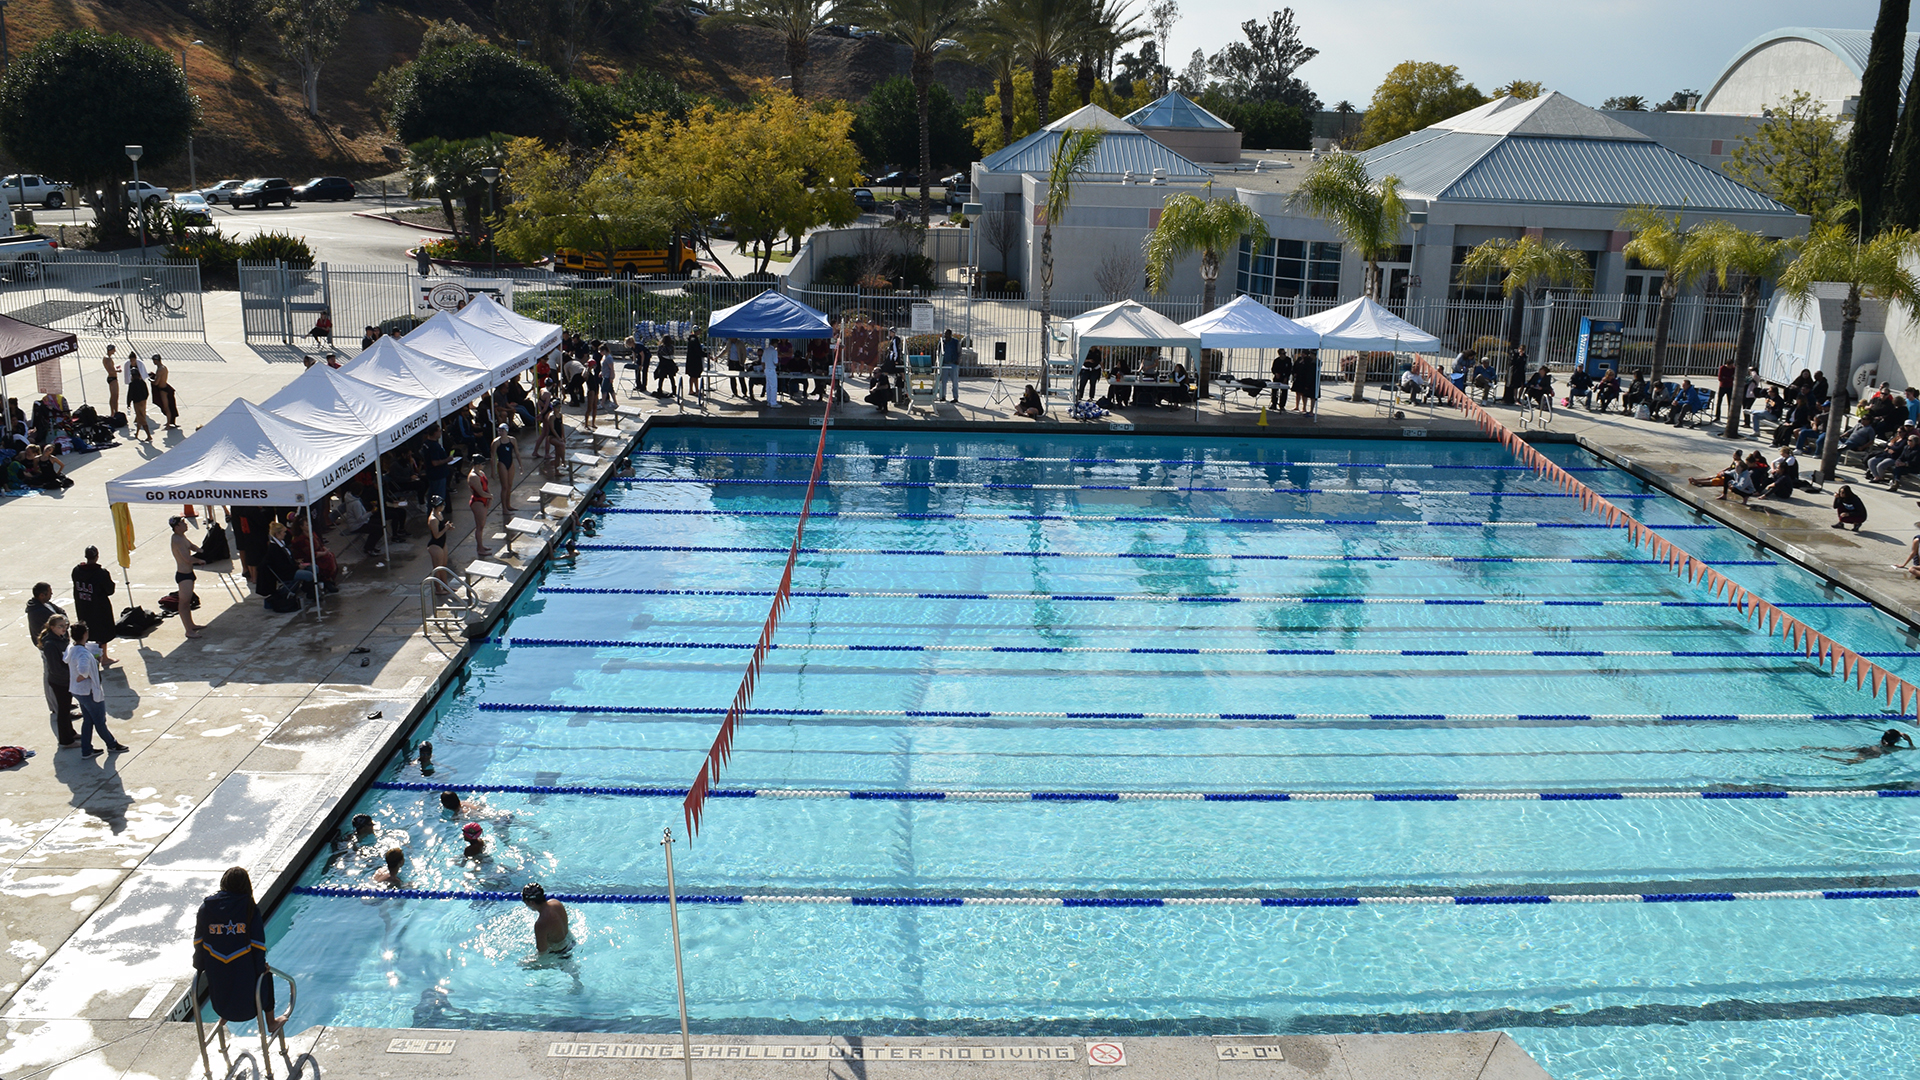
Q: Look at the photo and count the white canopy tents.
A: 8